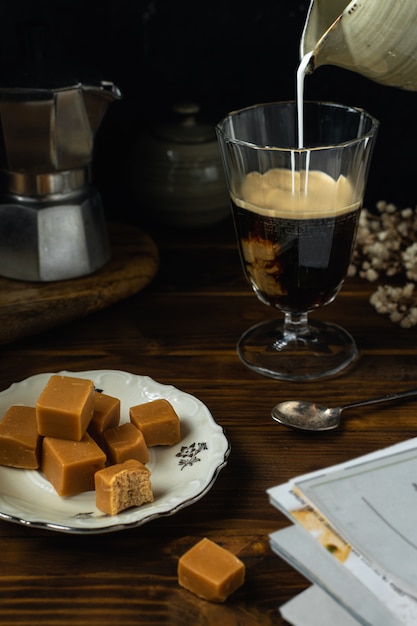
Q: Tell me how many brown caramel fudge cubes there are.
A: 8